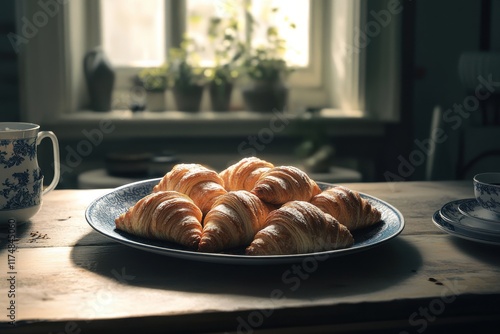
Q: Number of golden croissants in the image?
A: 7